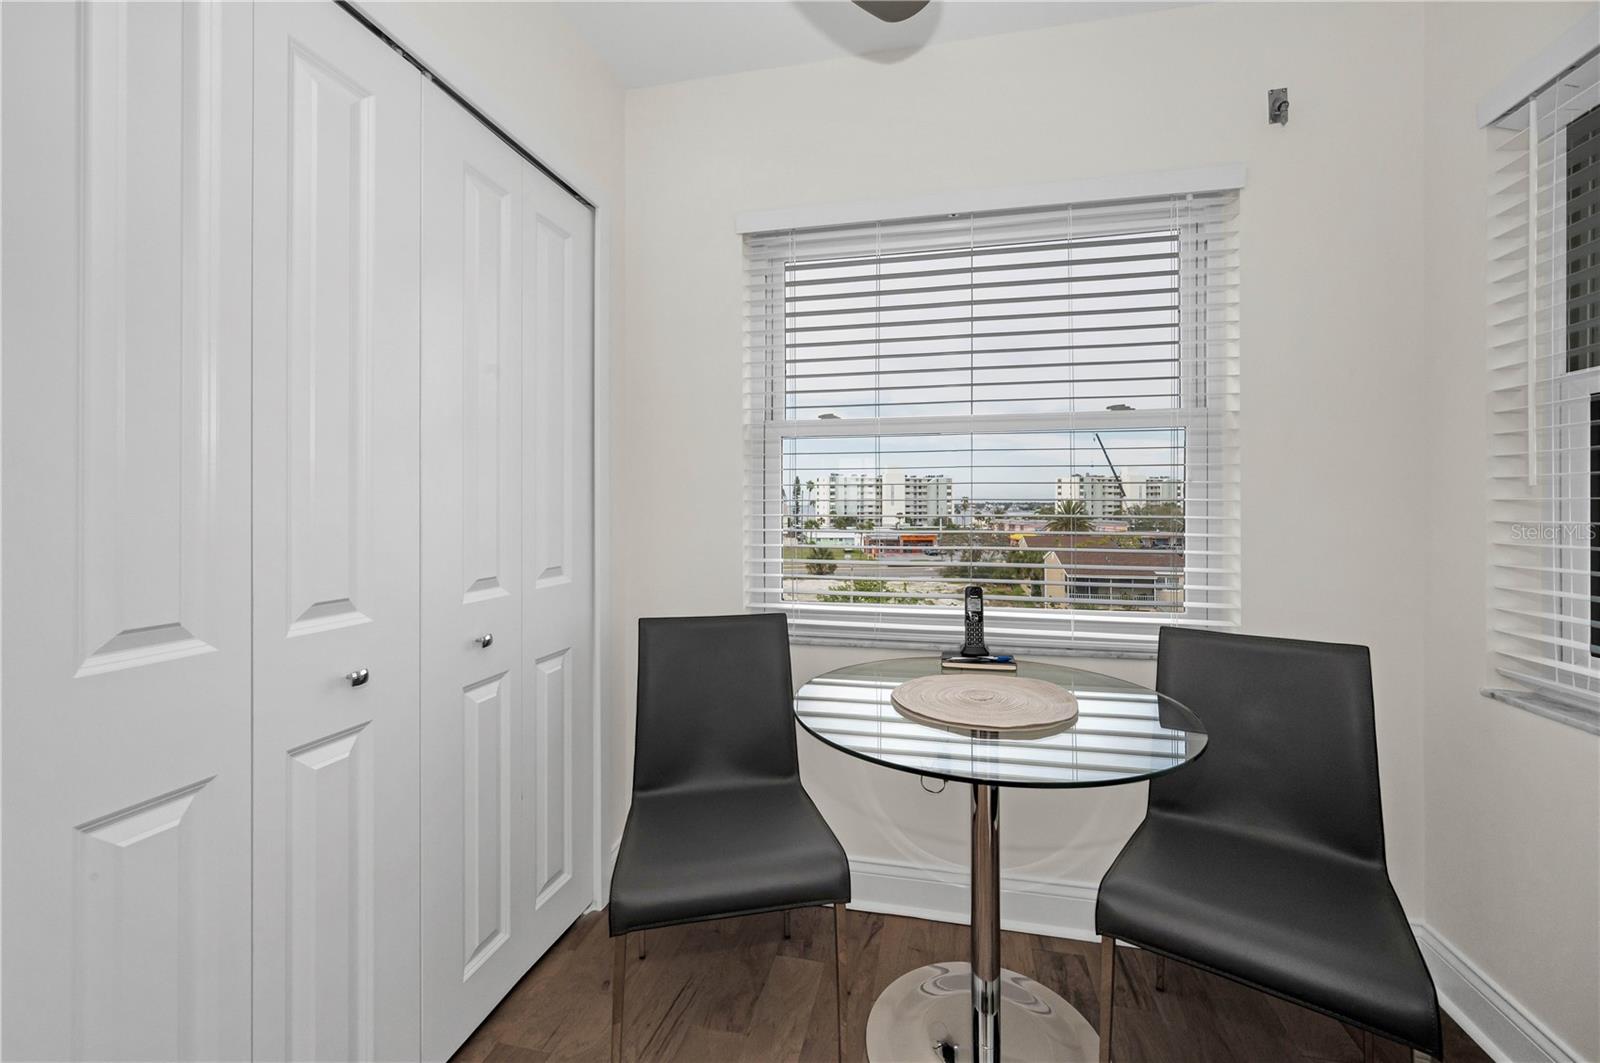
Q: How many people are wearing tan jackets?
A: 0